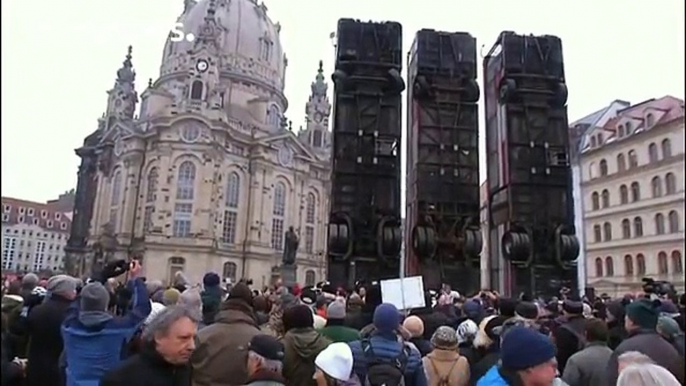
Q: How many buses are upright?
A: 3